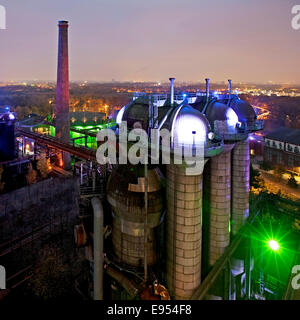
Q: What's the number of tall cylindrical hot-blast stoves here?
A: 3